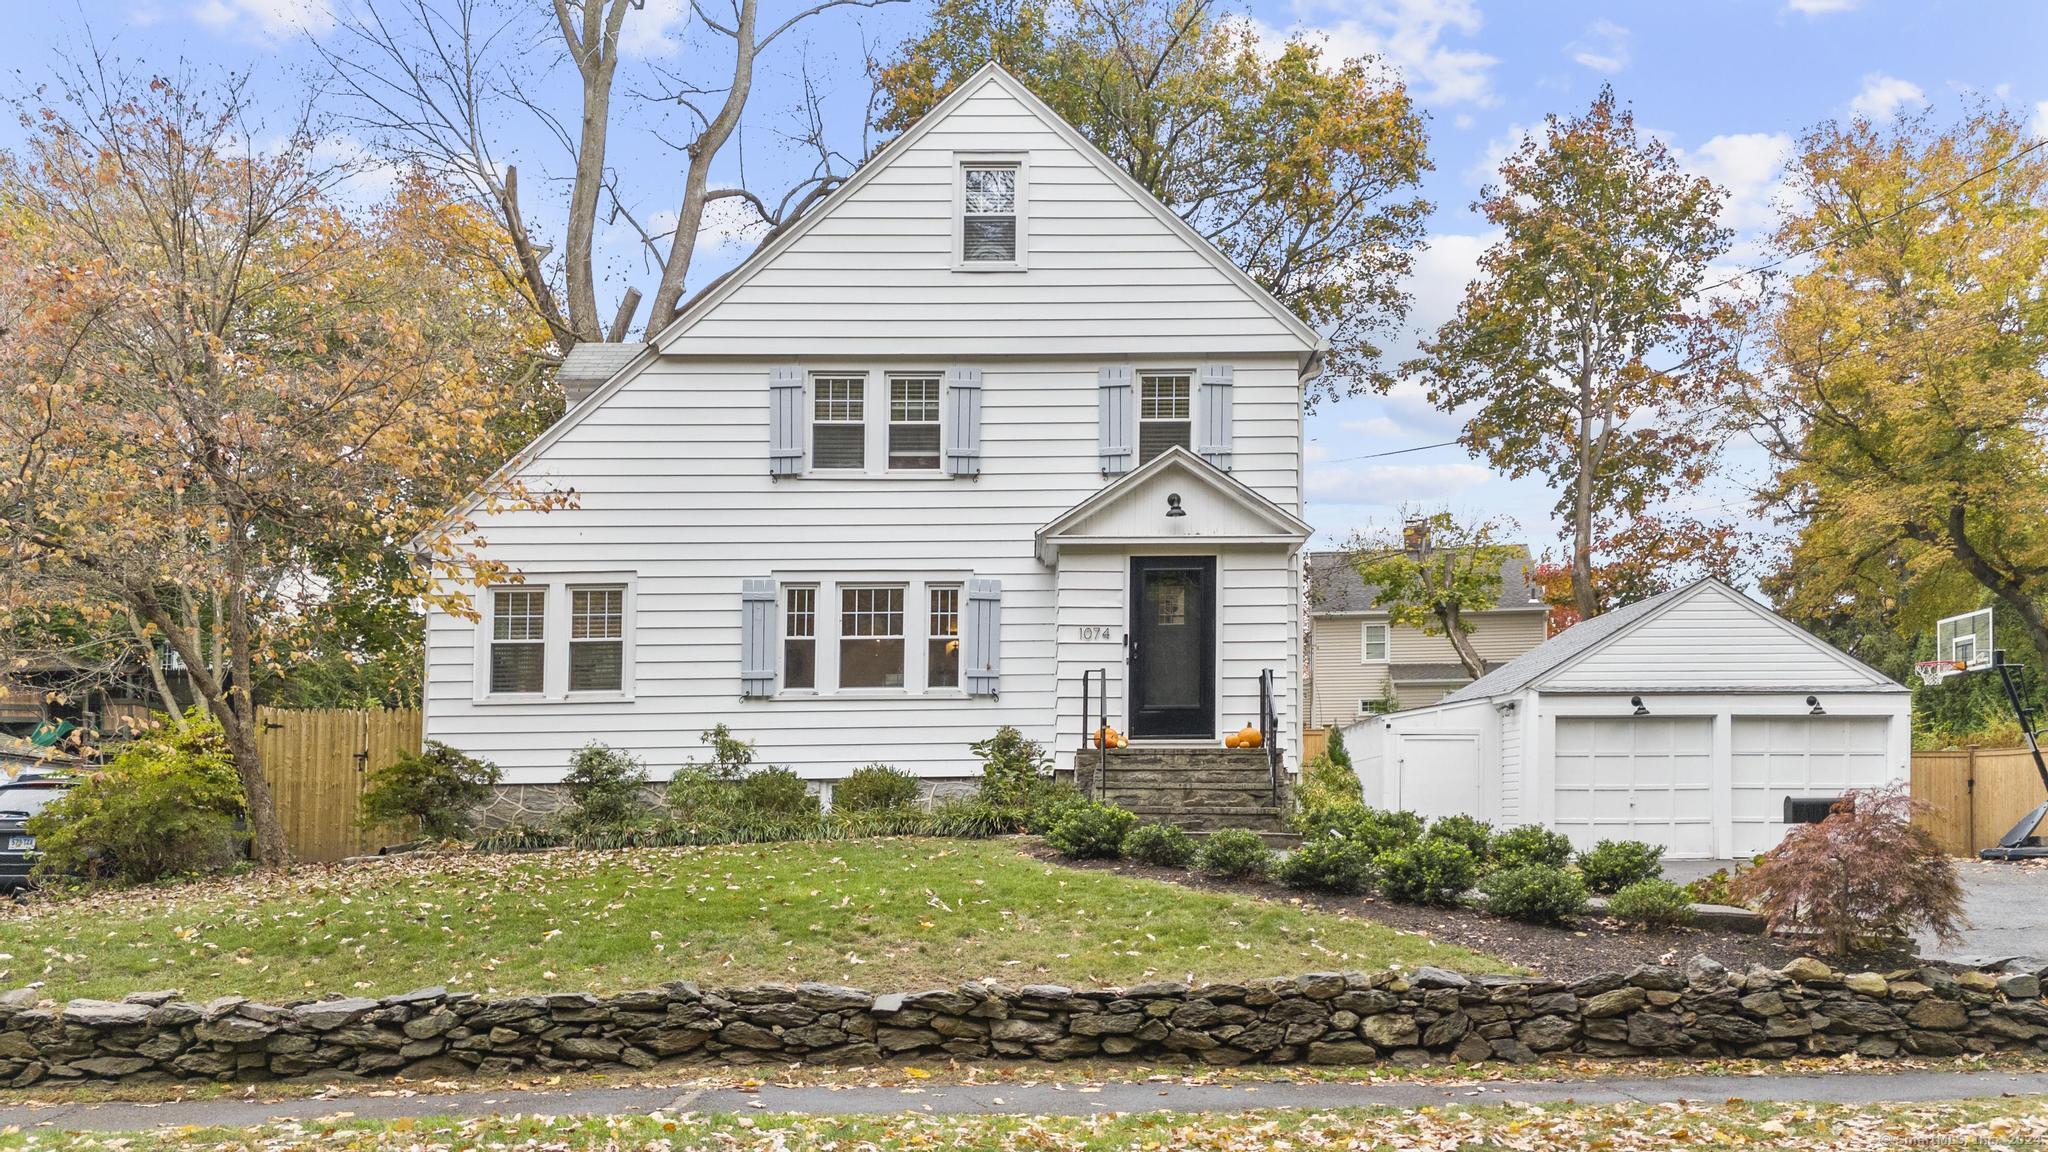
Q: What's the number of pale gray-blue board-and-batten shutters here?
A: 6